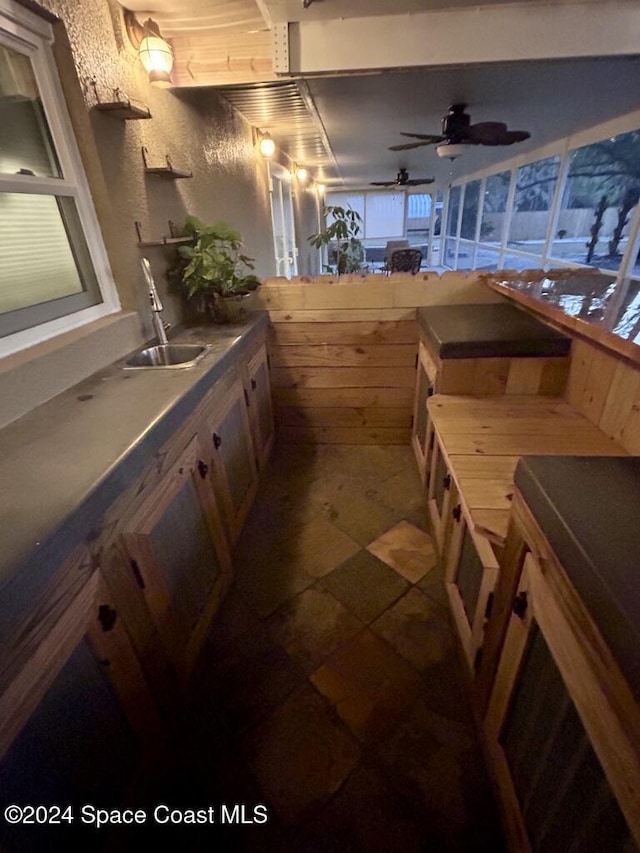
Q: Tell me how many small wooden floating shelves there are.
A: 3